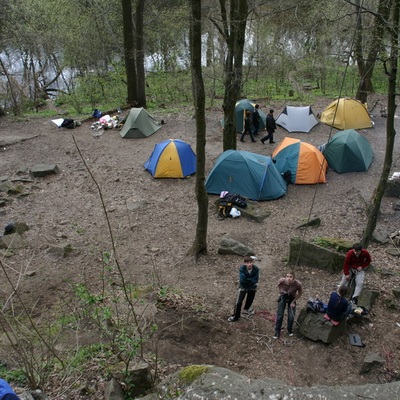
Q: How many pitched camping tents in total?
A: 8